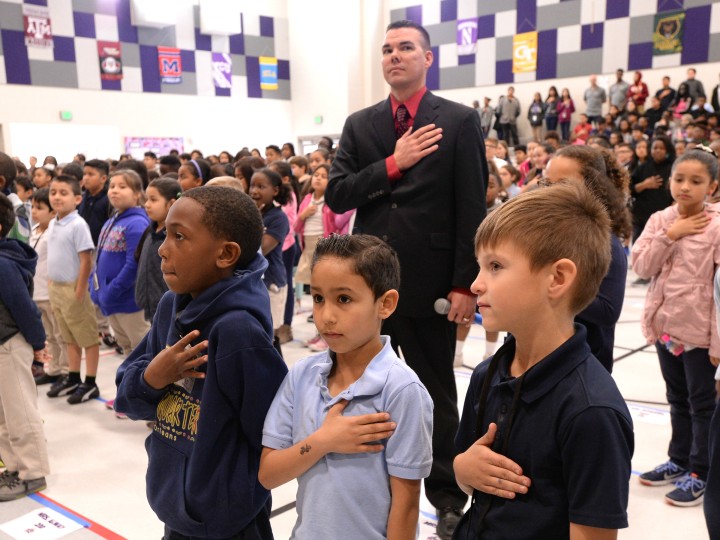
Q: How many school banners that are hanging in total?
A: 8